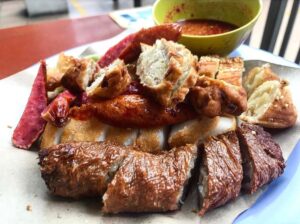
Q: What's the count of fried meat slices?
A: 4